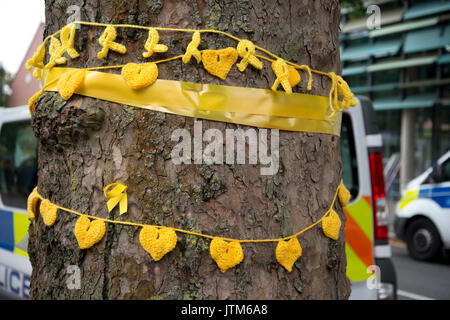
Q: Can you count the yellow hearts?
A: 13